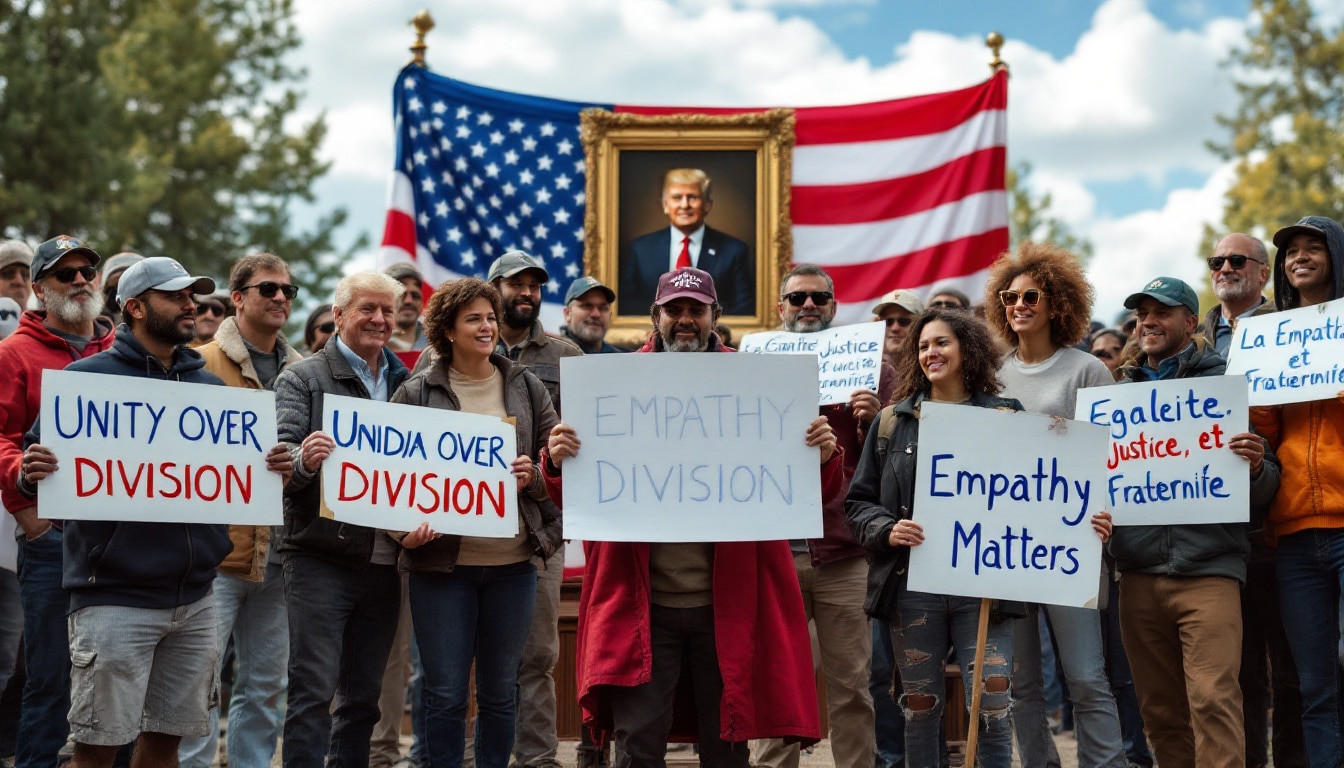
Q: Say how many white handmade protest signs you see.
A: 7